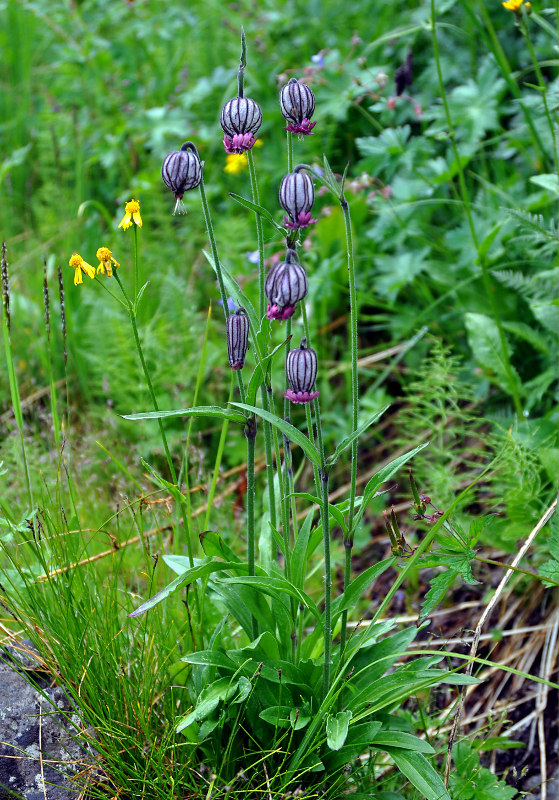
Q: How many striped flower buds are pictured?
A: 7